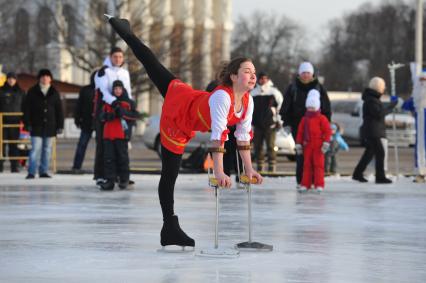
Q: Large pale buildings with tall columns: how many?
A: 1